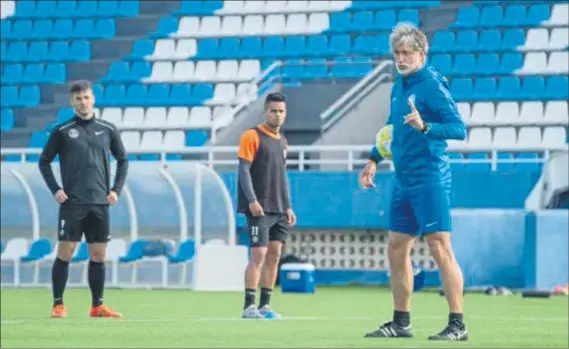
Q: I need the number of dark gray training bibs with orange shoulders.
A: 1